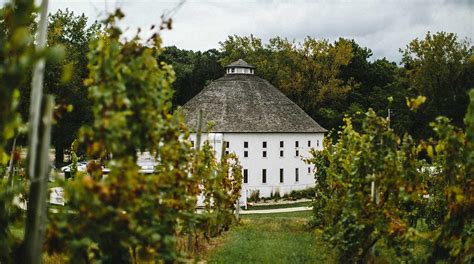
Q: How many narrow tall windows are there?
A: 4